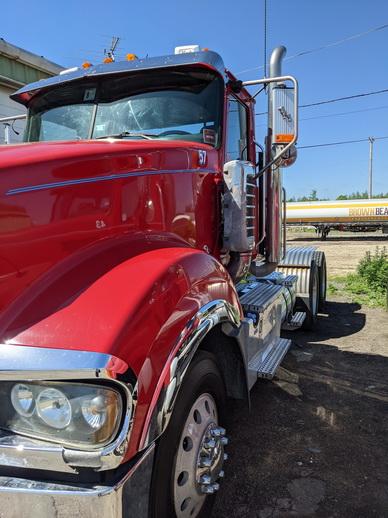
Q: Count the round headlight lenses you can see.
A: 3